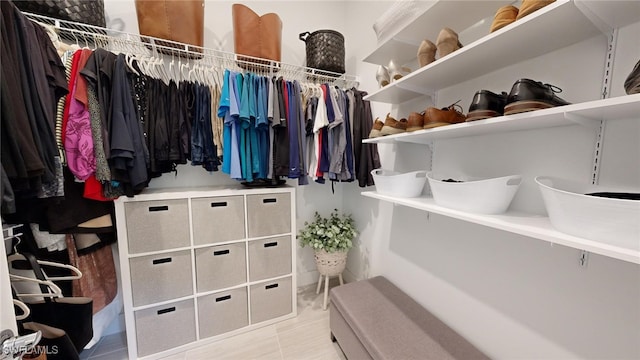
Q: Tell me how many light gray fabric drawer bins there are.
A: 9